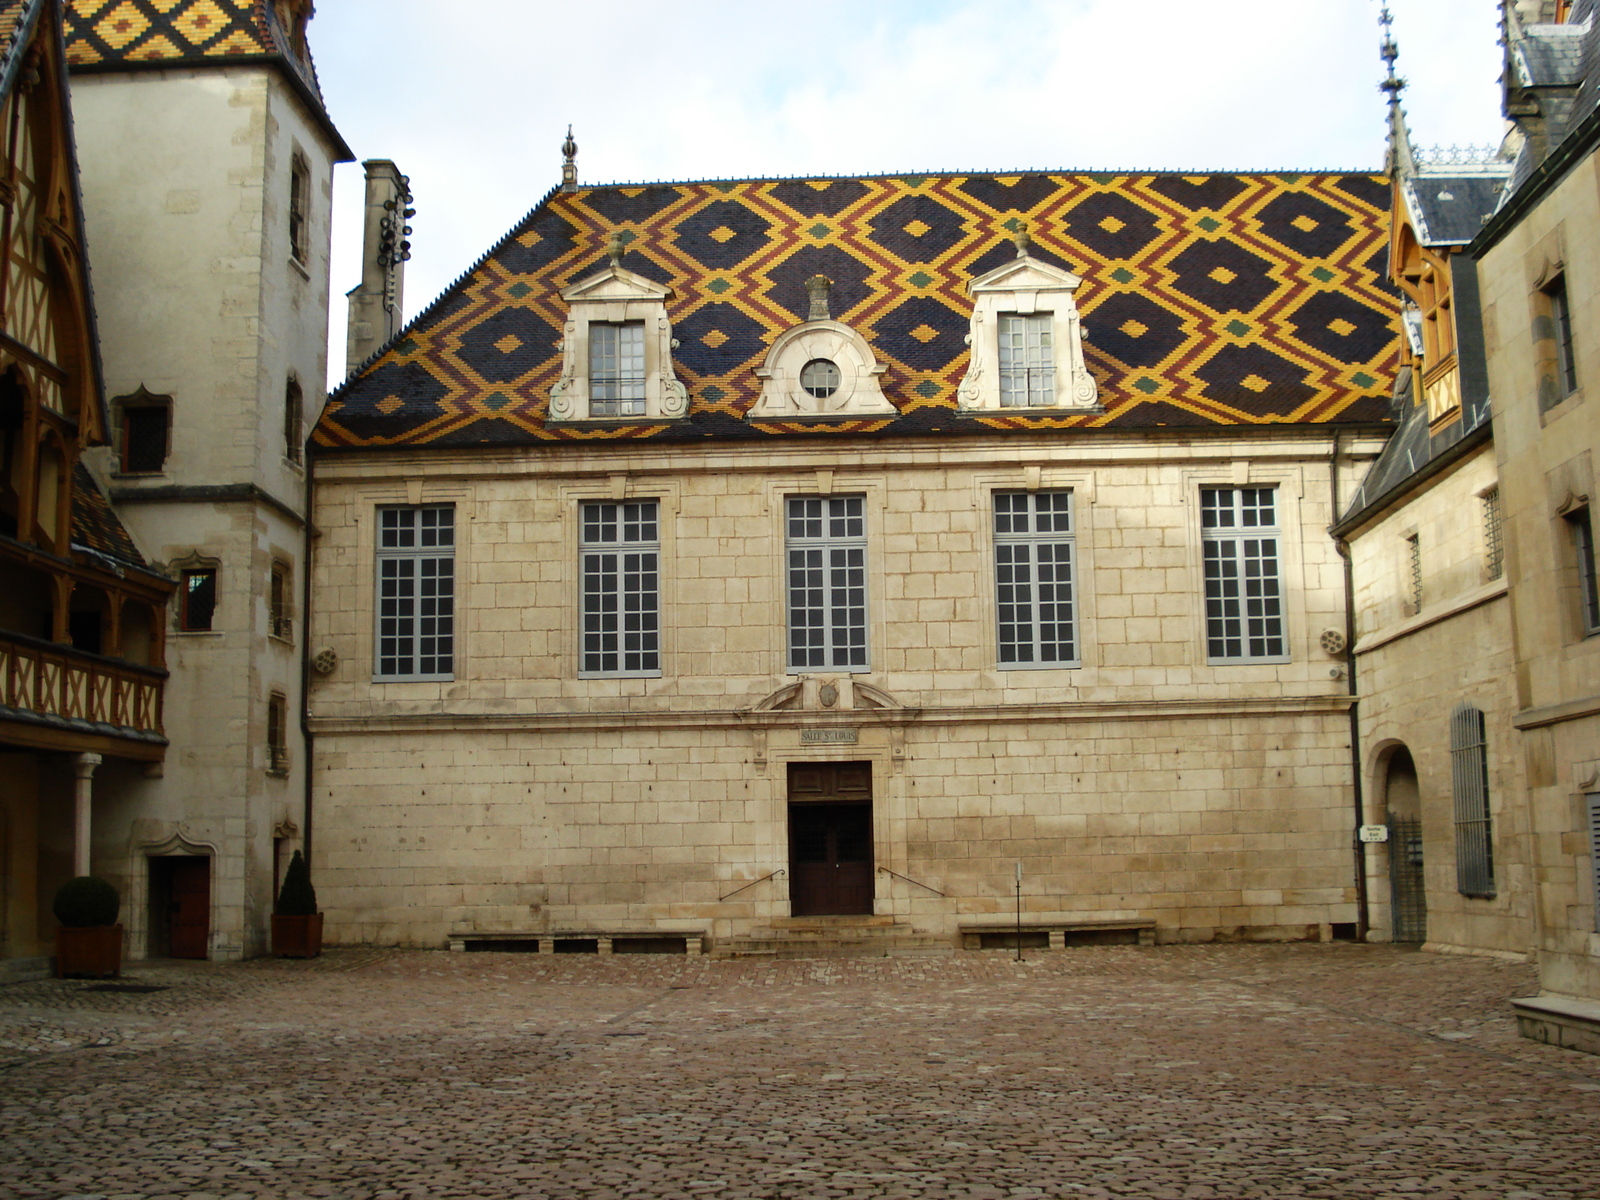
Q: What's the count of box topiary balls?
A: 1